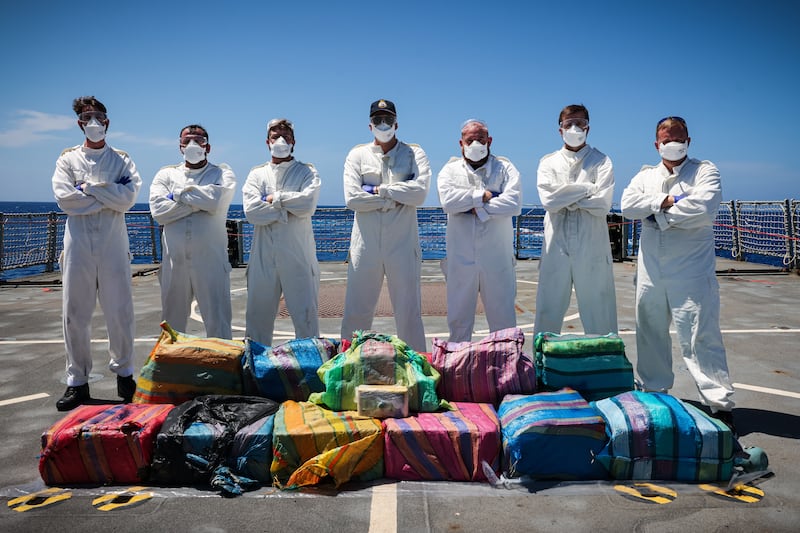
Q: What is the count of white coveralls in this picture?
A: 7